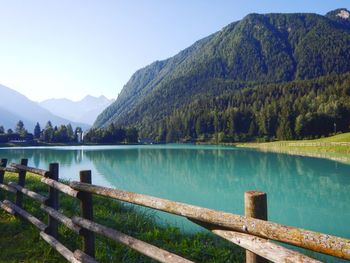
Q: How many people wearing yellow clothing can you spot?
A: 0